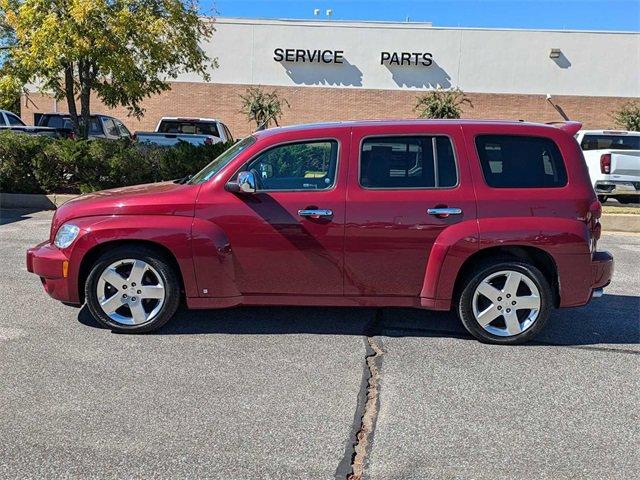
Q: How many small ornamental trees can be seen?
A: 3